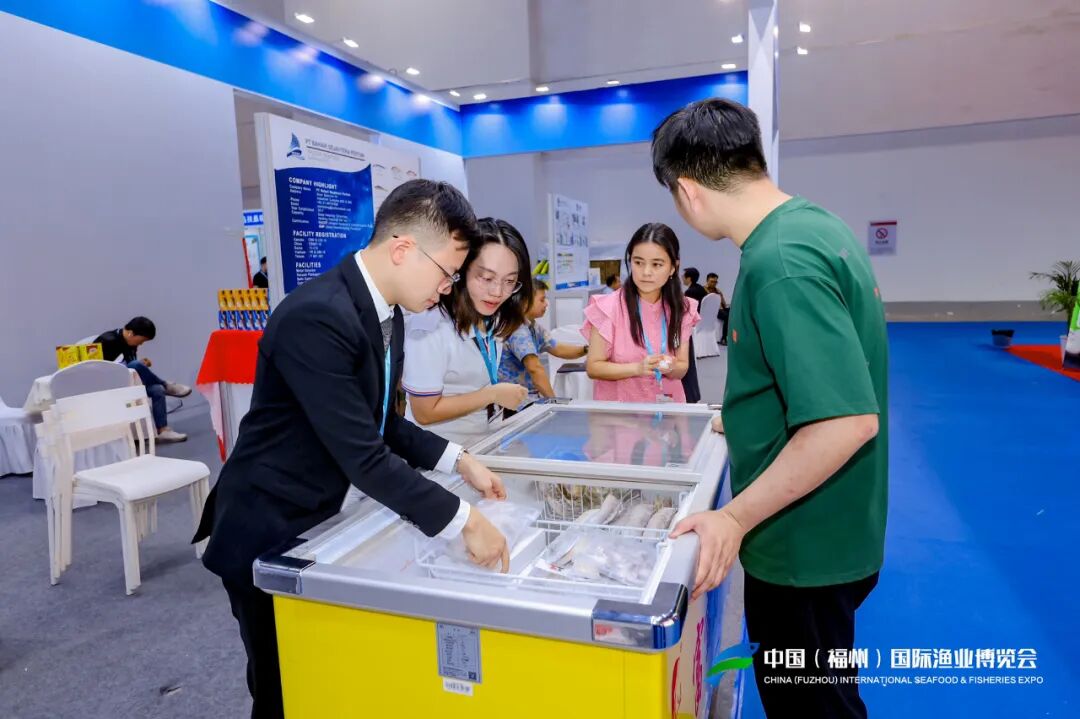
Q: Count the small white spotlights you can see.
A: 11